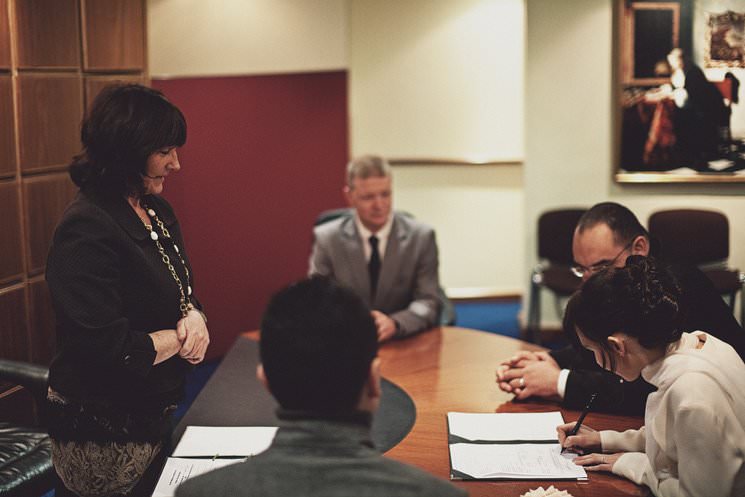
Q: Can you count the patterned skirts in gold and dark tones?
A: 1